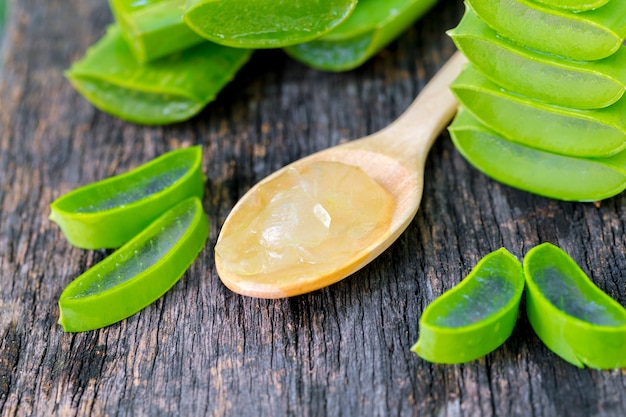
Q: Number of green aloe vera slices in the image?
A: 13